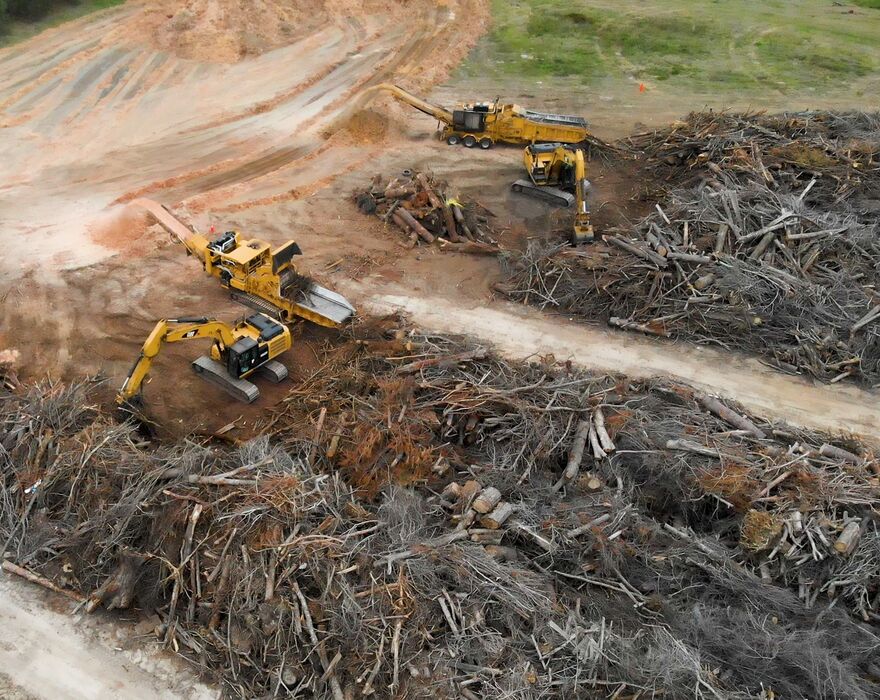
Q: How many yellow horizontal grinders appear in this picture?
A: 2